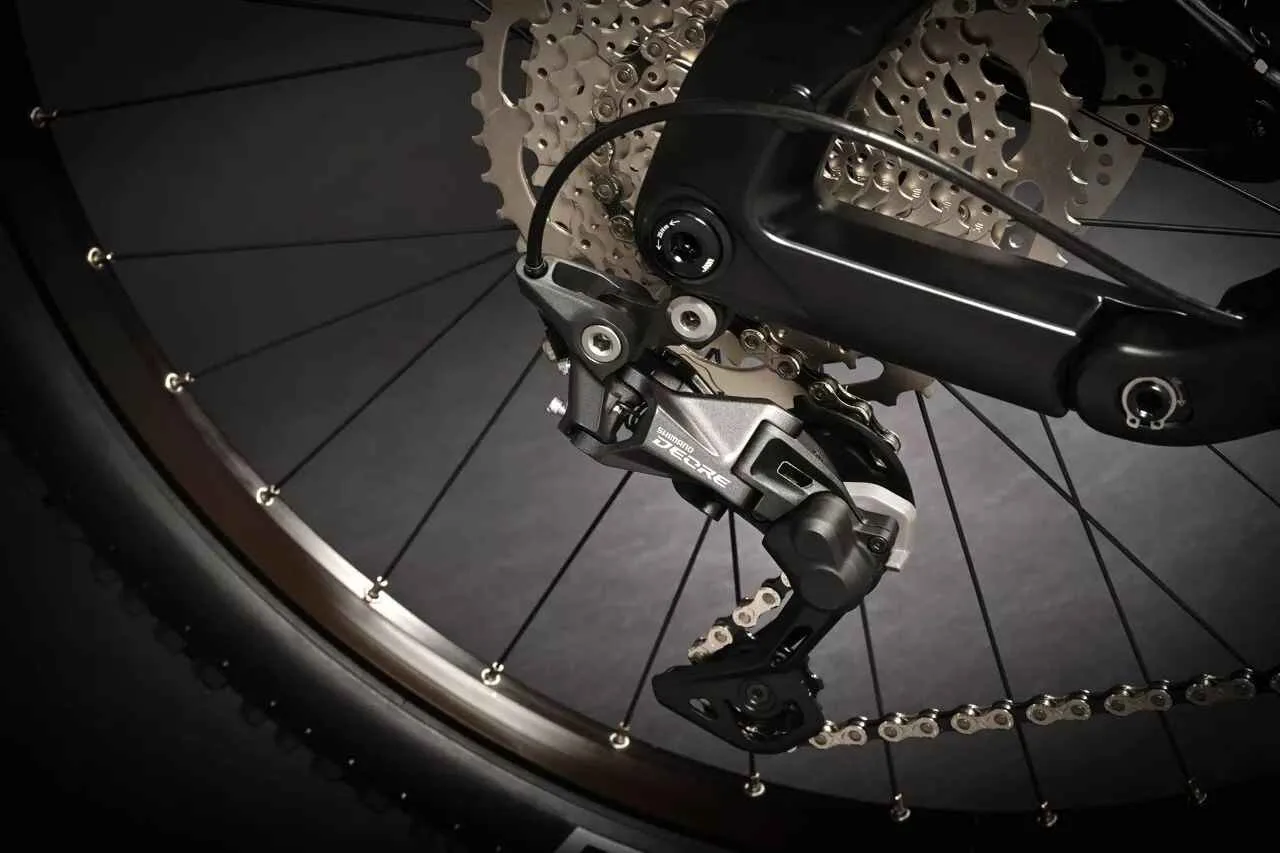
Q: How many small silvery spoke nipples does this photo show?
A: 11